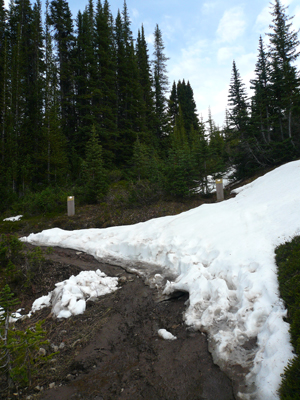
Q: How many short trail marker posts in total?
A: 2